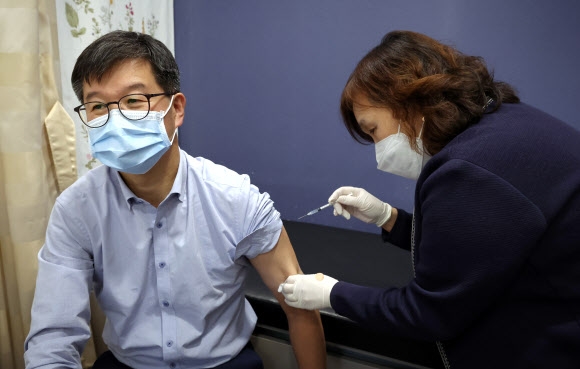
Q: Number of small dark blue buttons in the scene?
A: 5